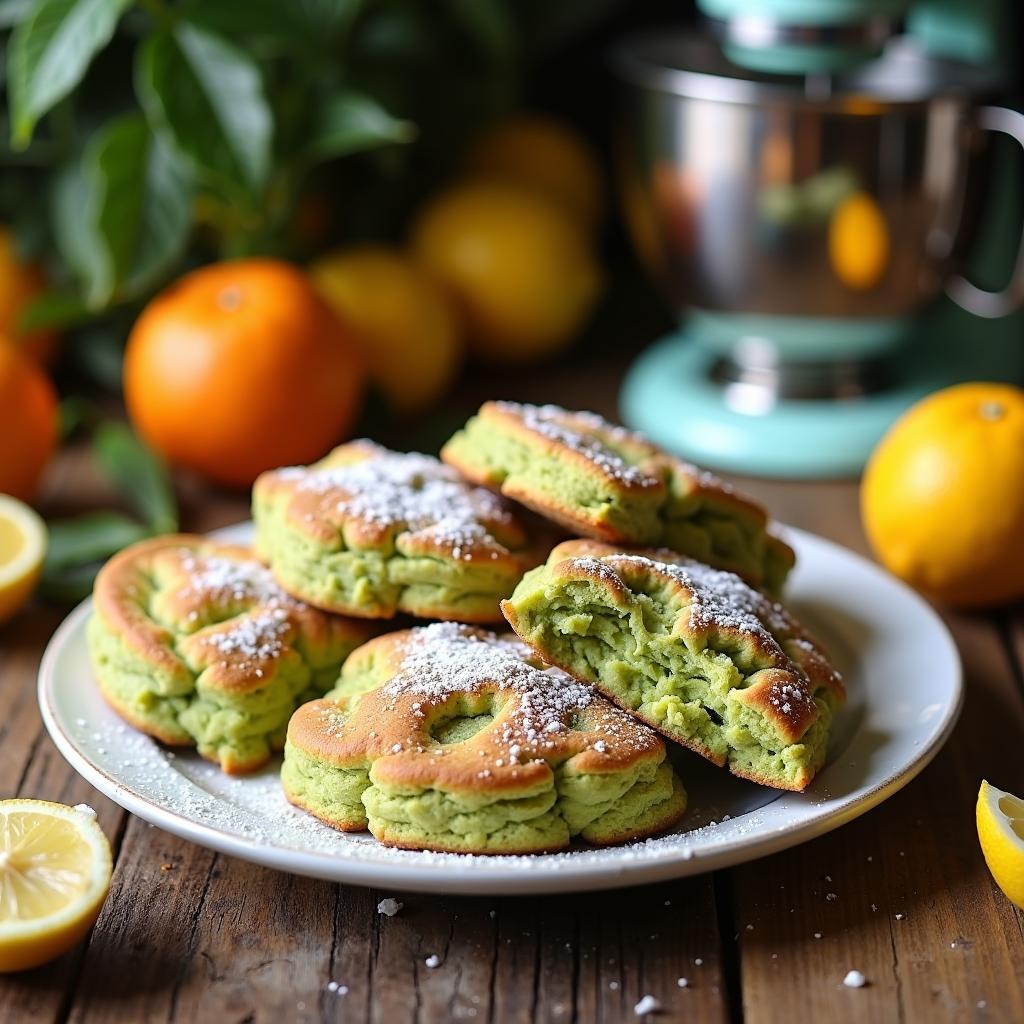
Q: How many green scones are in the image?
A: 5